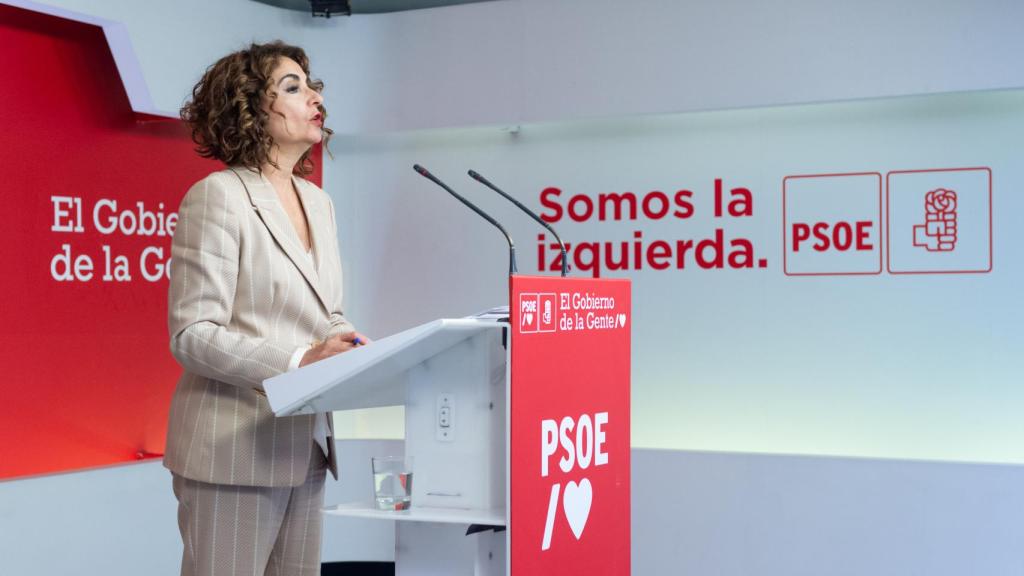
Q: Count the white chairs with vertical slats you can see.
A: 0